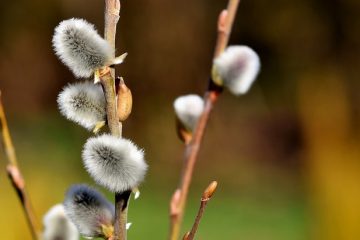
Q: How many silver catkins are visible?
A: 7